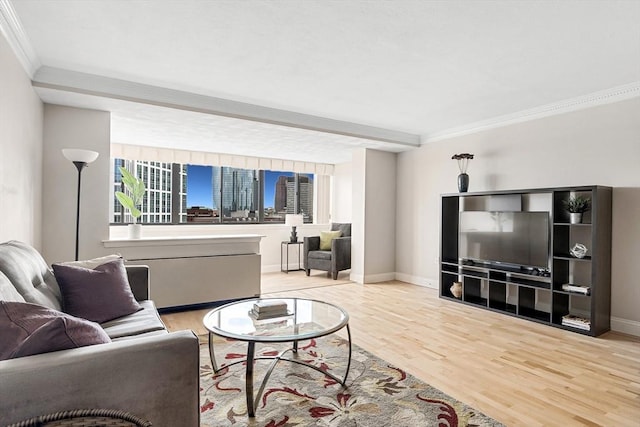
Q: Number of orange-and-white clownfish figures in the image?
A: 0